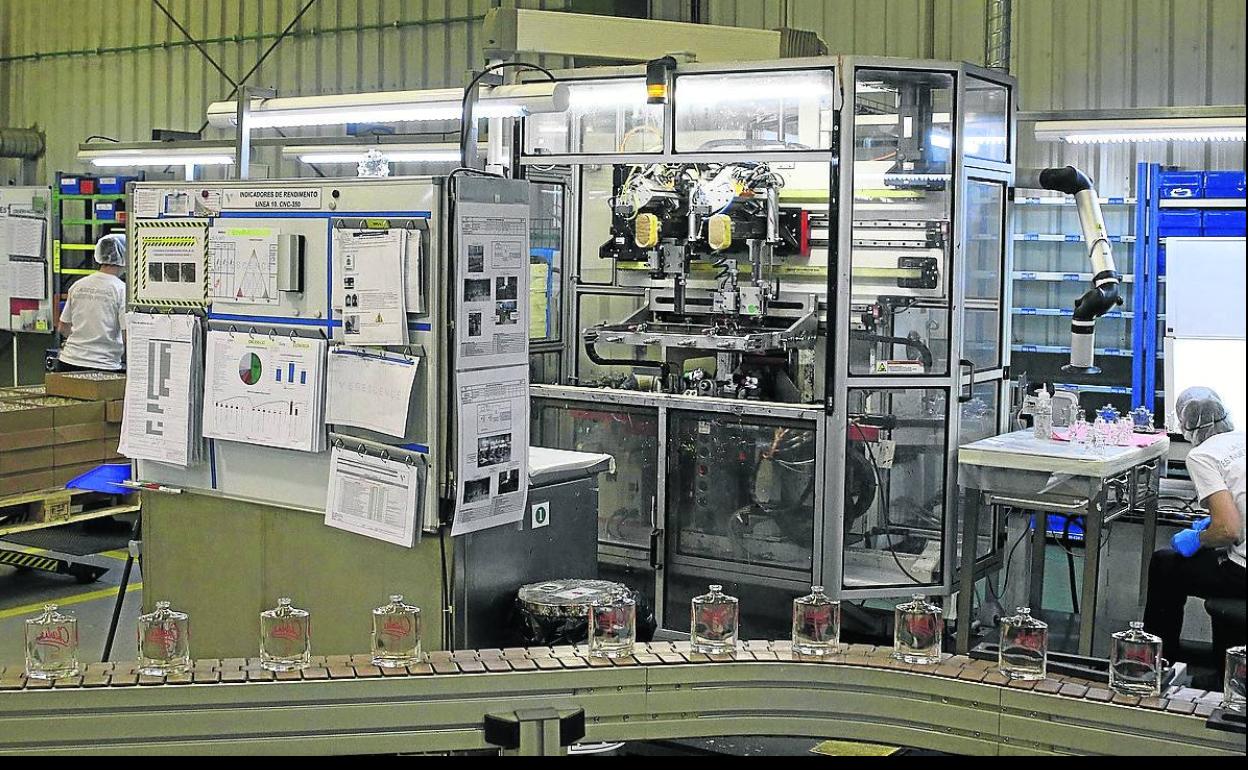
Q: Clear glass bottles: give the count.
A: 11